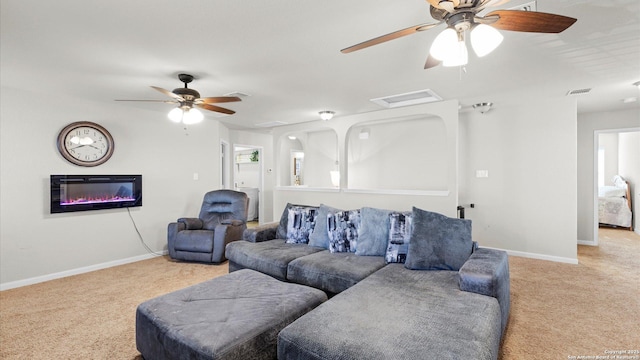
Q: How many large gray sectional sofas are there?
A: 1